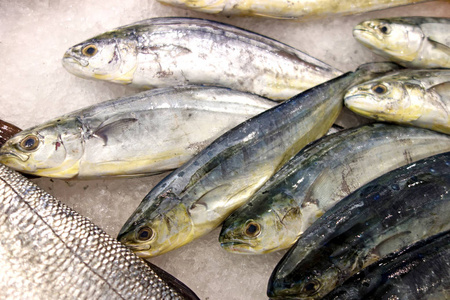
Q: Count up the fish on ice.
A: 10